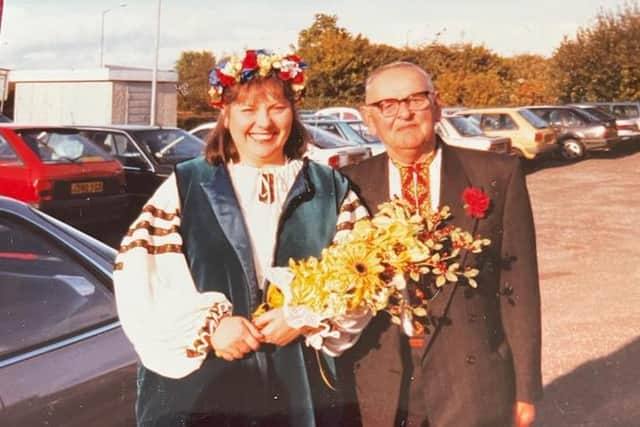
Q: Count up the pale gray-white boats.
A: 0